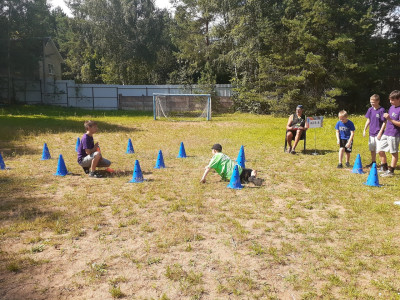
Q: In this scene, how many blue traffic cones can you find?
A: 12